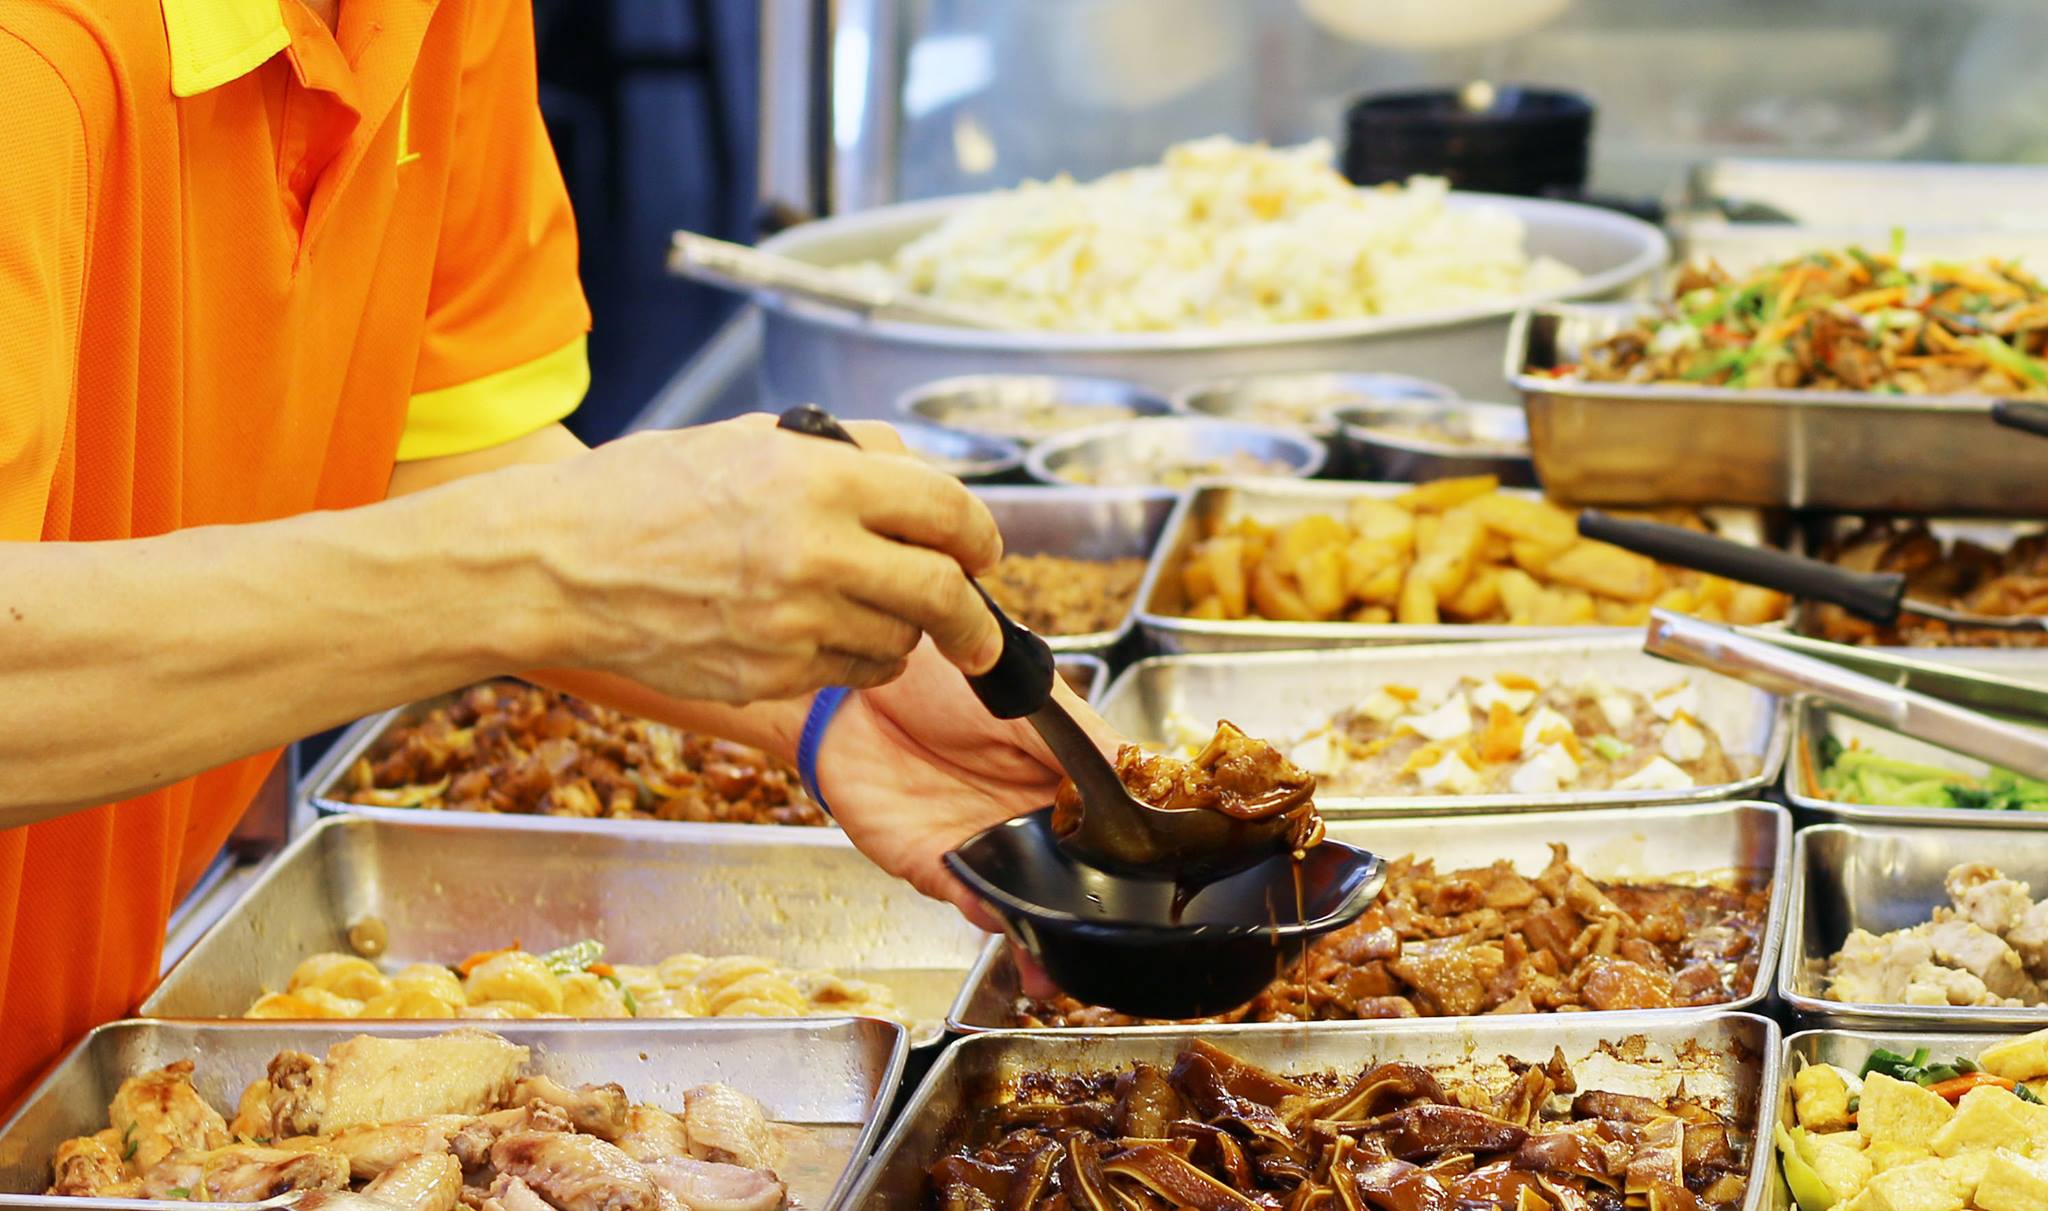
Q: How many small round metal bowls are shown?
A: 5